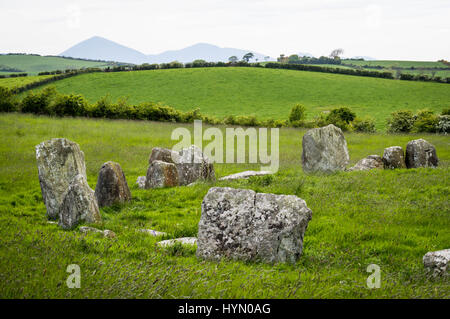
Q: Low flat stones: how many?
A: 4